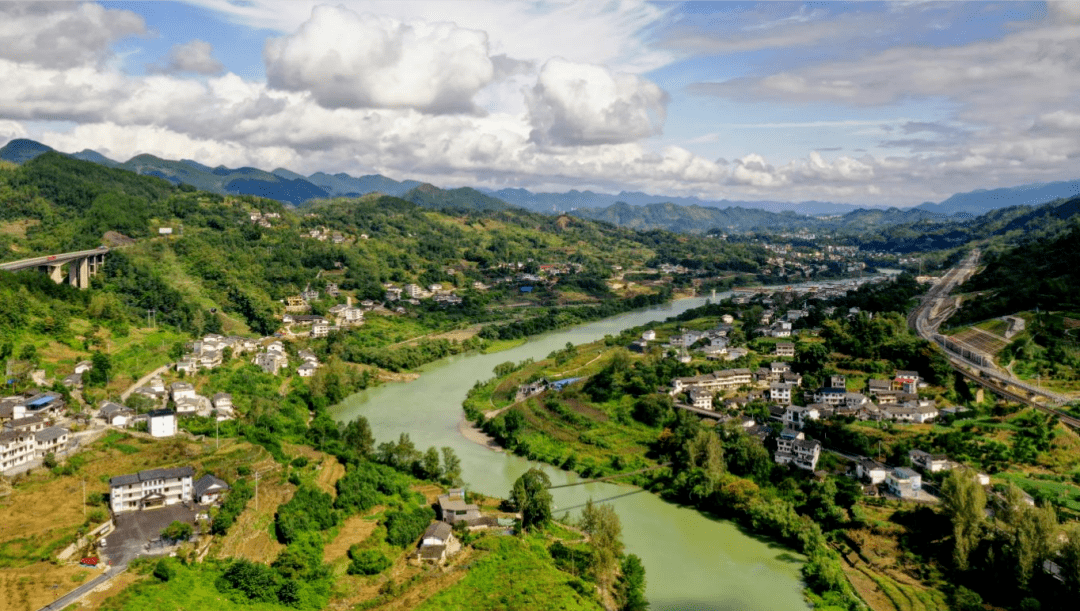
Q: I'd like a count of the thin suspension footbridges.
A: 1